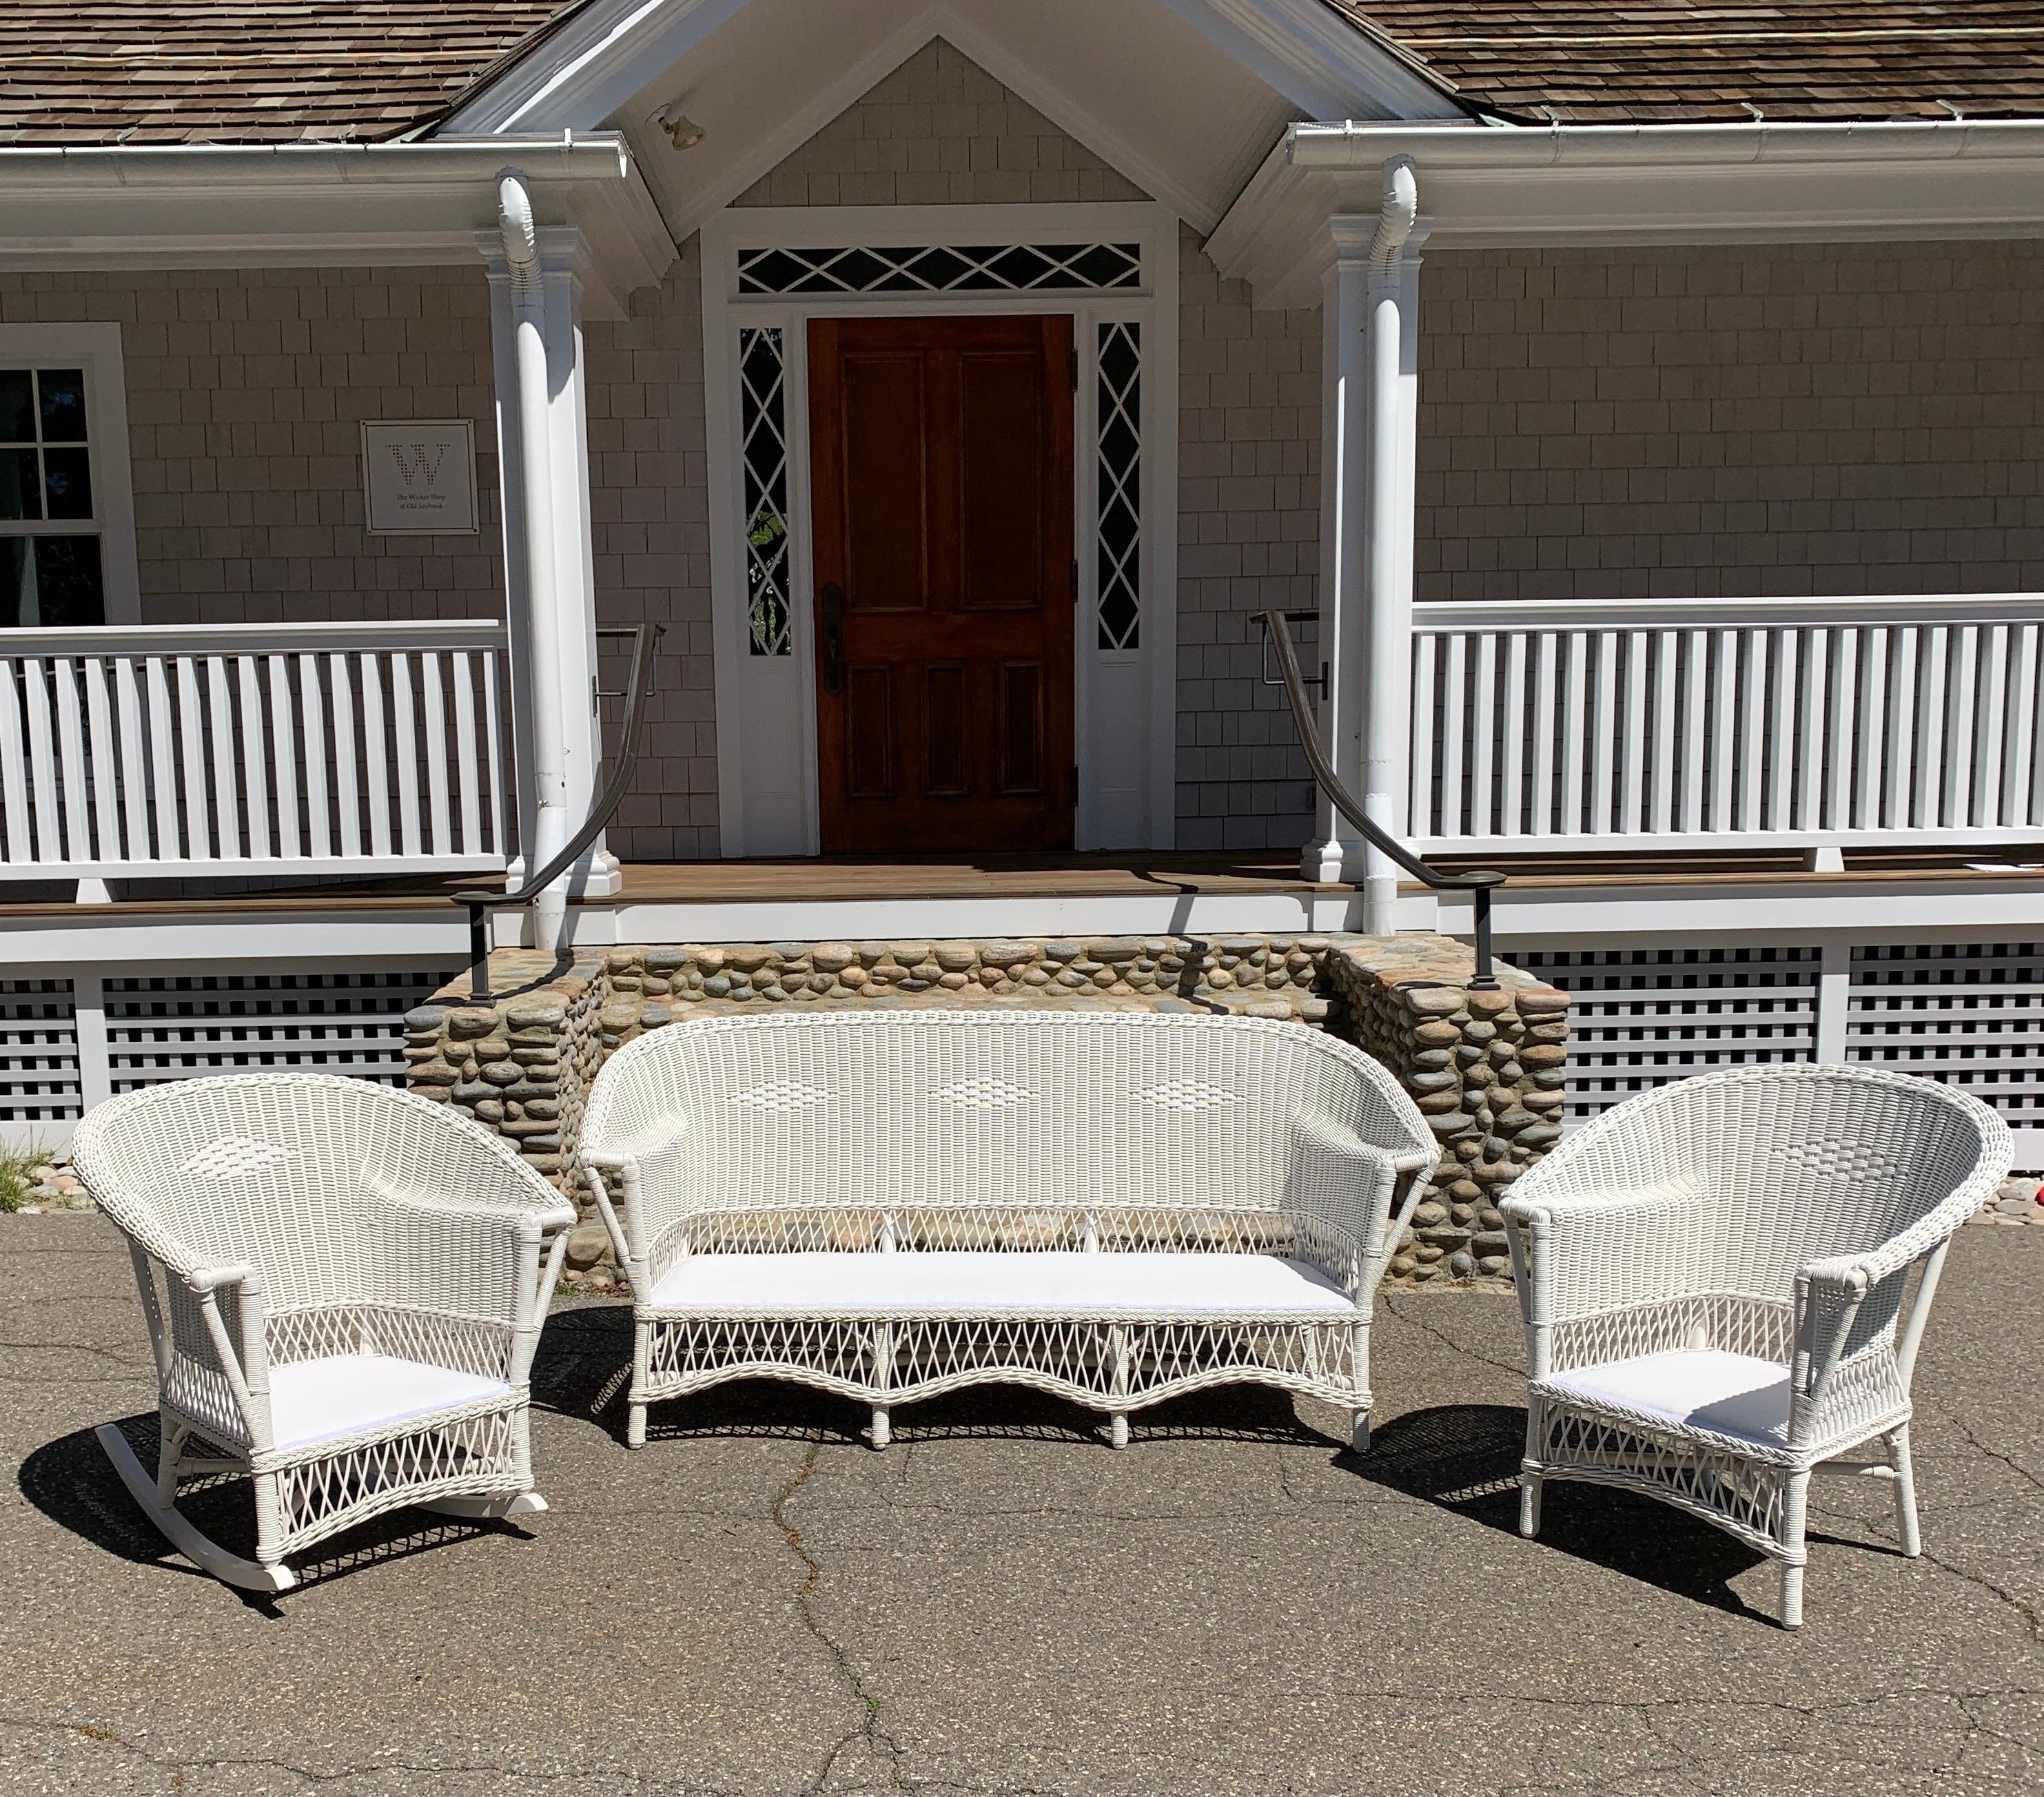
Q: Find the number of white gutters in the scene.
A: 2